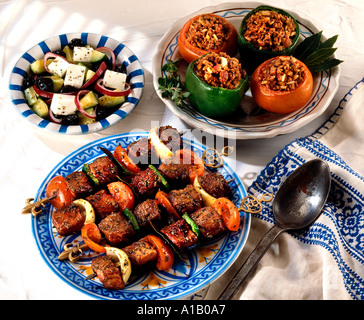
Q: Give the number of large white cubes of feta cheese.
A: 5